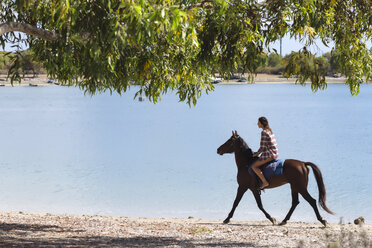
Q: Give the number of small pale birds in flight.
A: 0